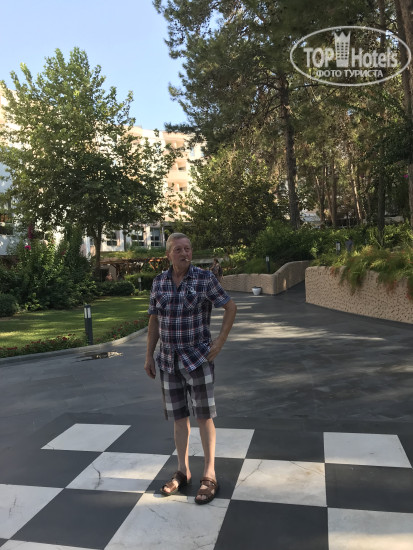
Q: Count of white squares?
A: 9